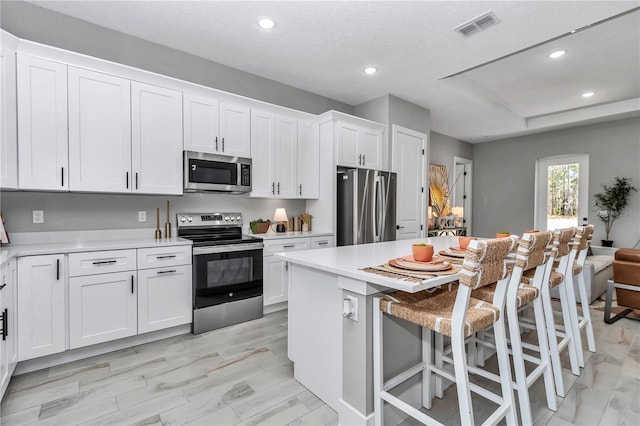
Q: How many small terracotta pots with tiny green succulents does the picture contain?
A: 2